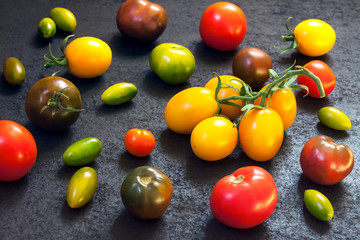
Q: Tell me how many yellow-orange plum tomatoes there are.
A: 7